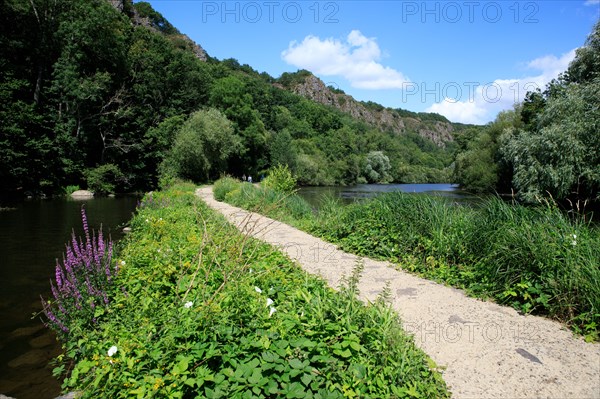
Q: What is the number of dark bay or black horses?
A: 0